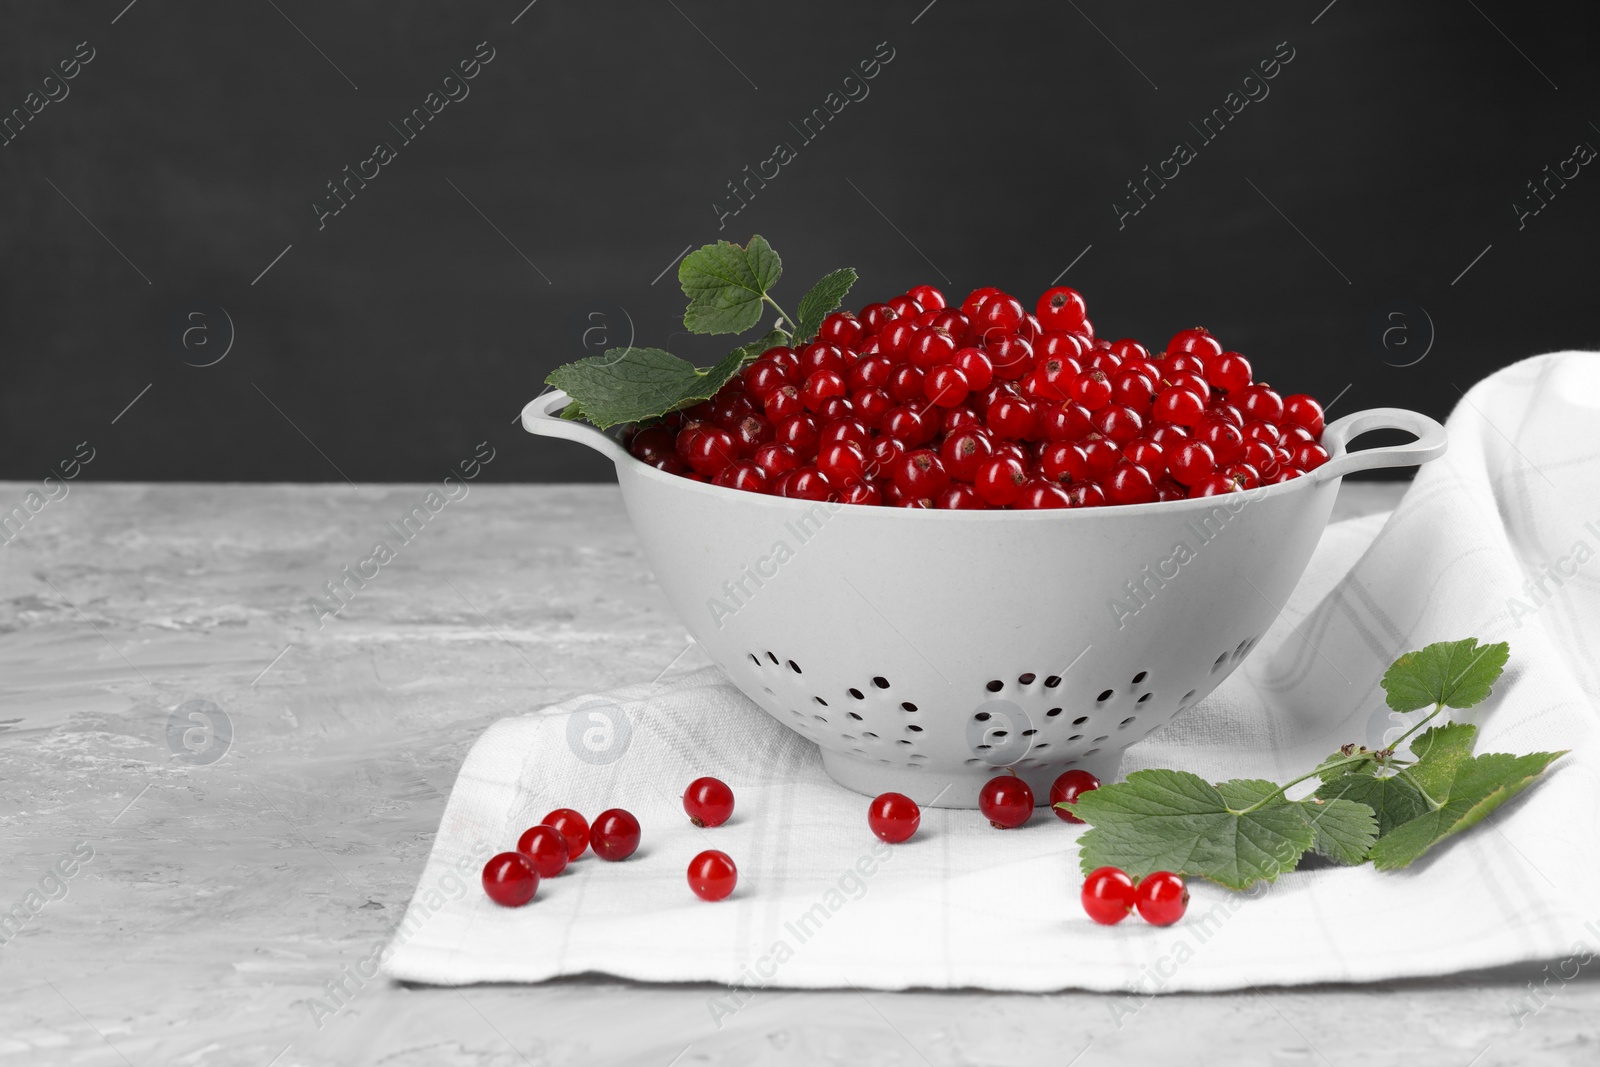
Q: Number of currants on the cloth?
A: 11